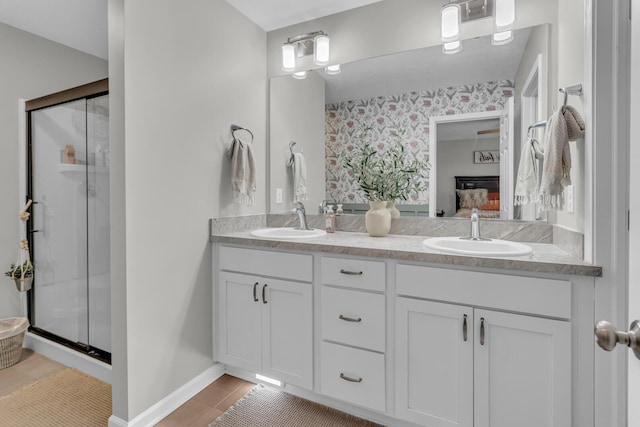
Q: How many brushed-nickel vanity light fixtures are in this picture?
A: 2